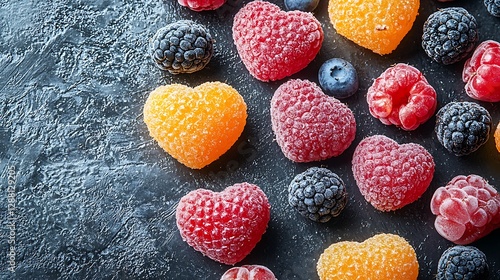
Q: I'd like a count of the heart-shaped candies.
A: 7